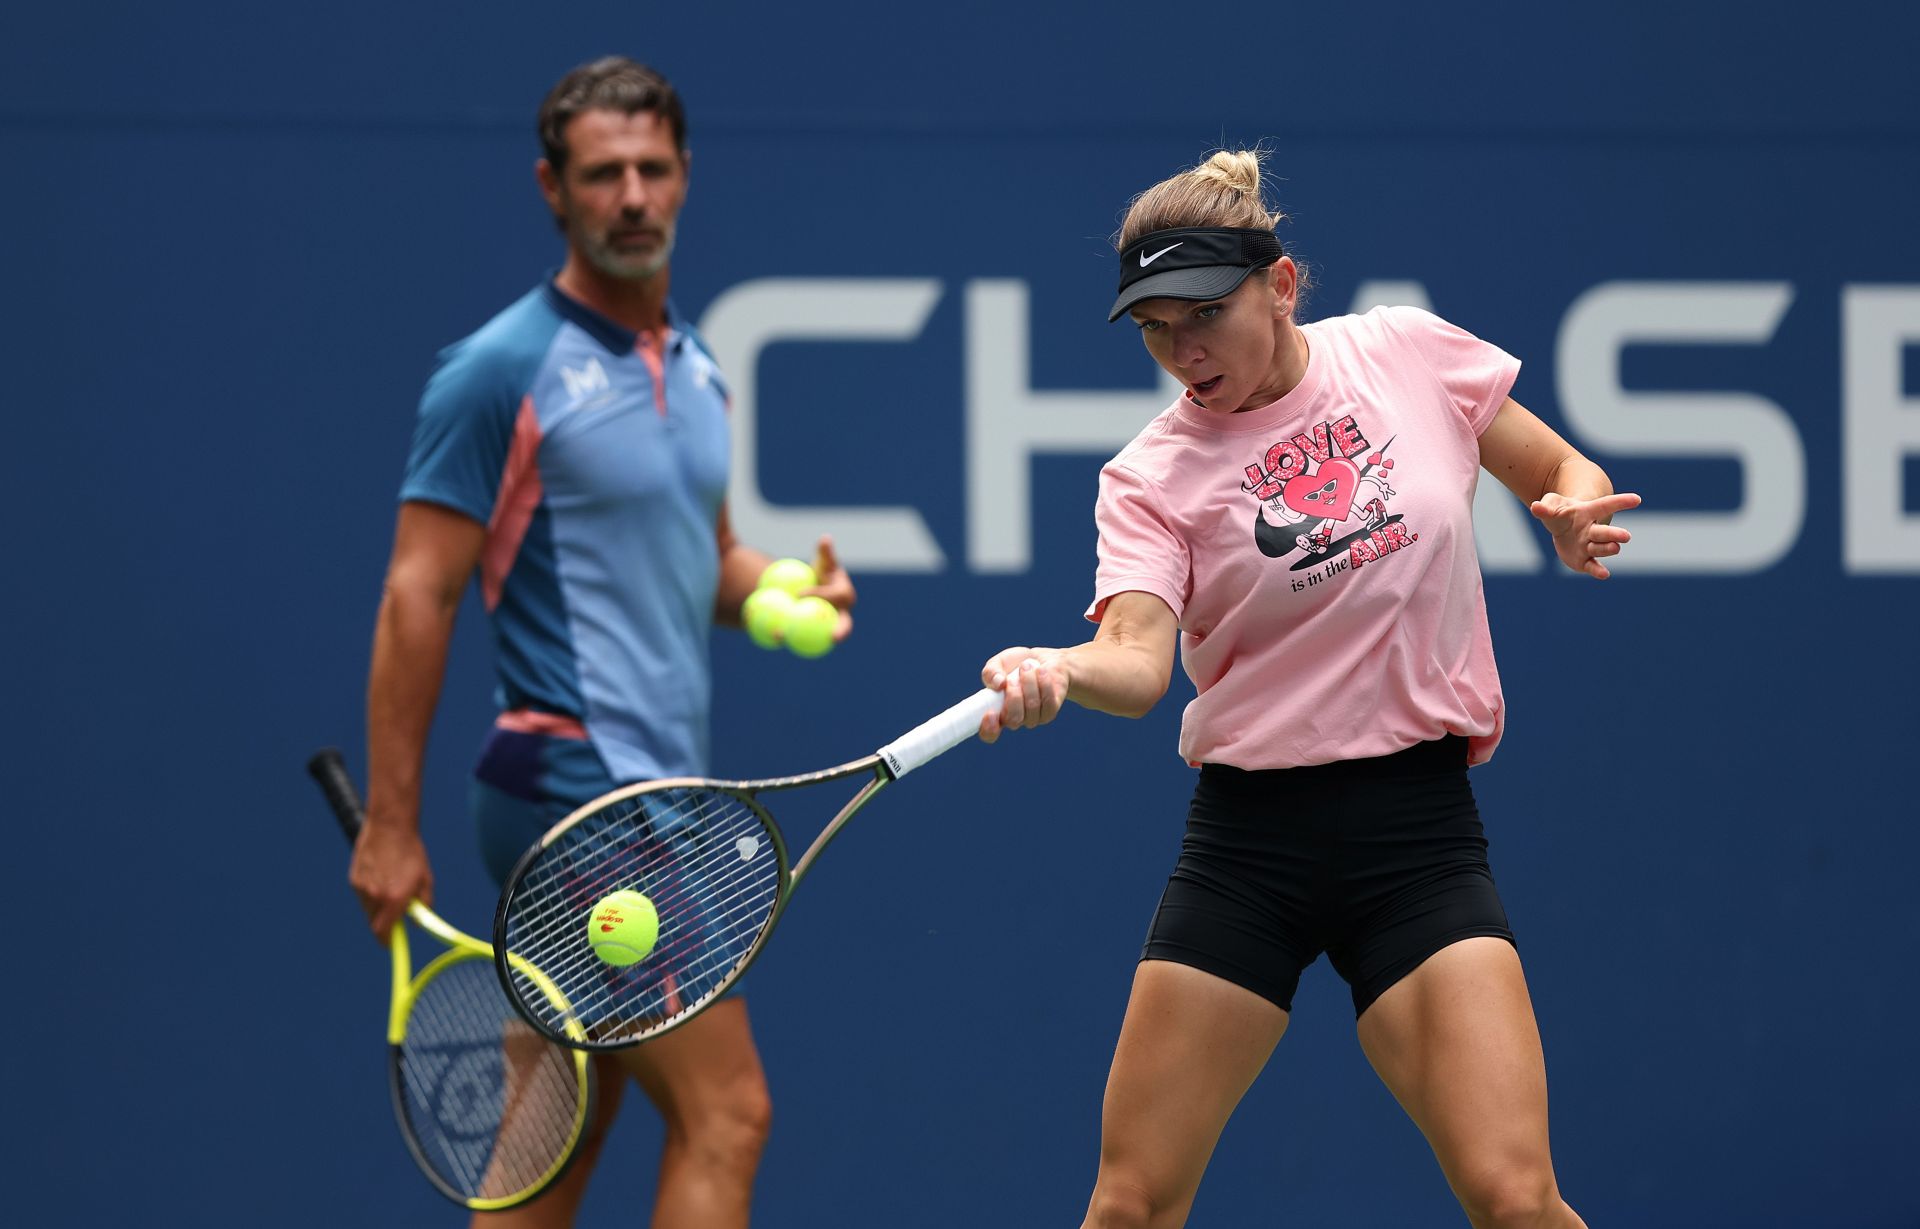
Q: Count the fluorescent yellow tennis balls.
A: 4